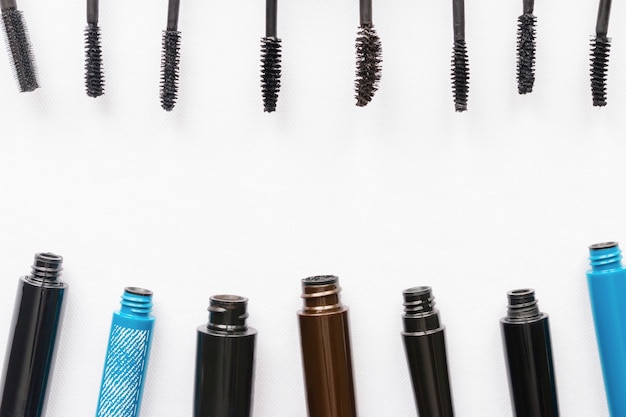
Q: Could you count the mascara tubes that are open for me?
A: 7